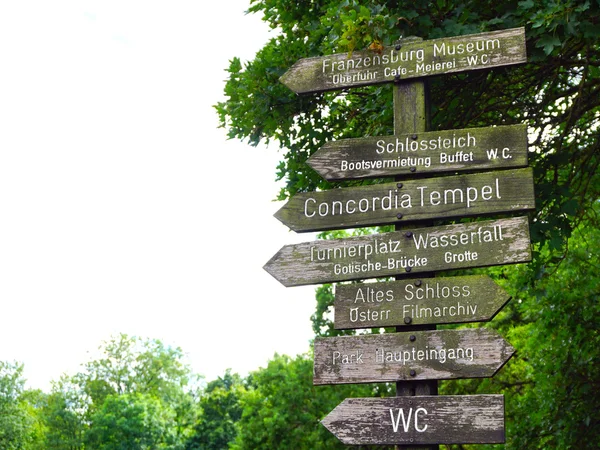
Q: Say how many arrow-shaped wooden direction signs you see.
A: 7